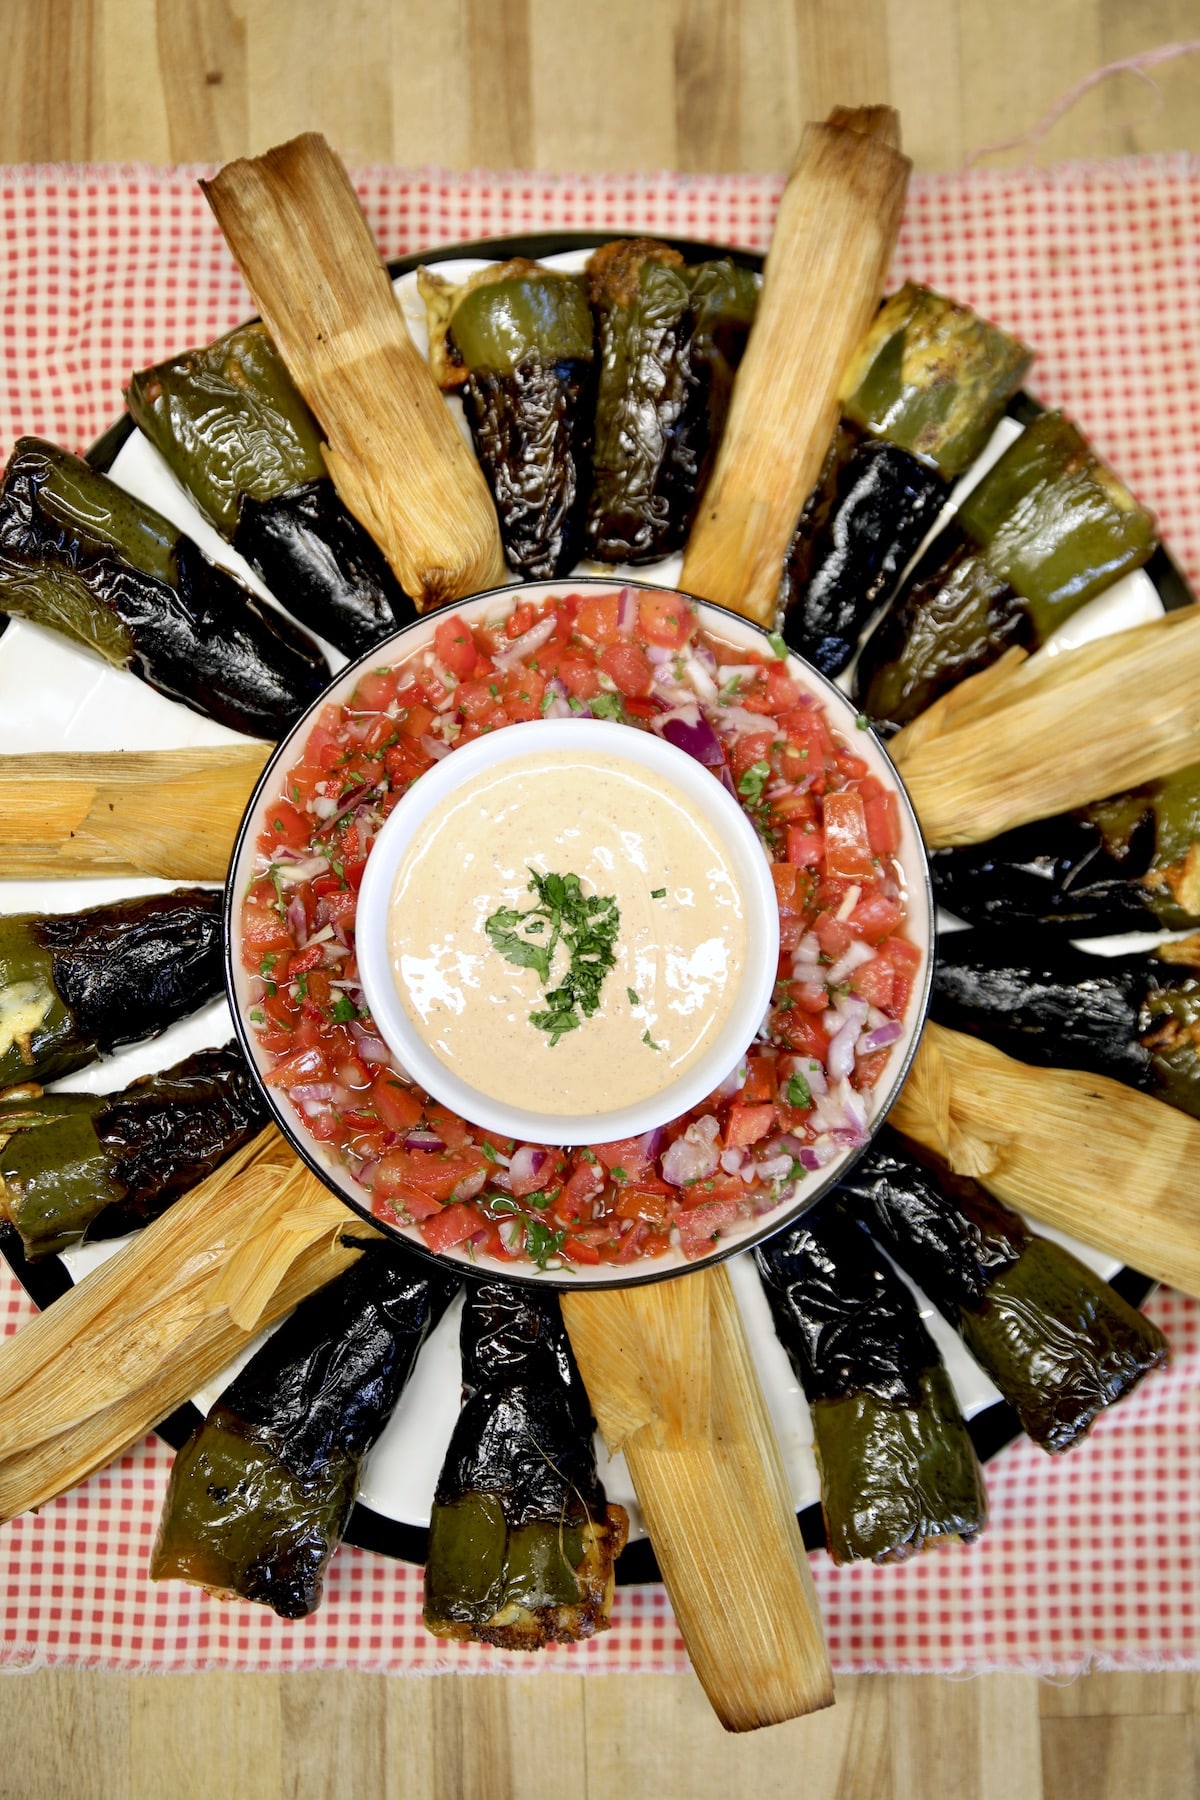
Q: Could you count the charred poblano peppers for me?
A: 14